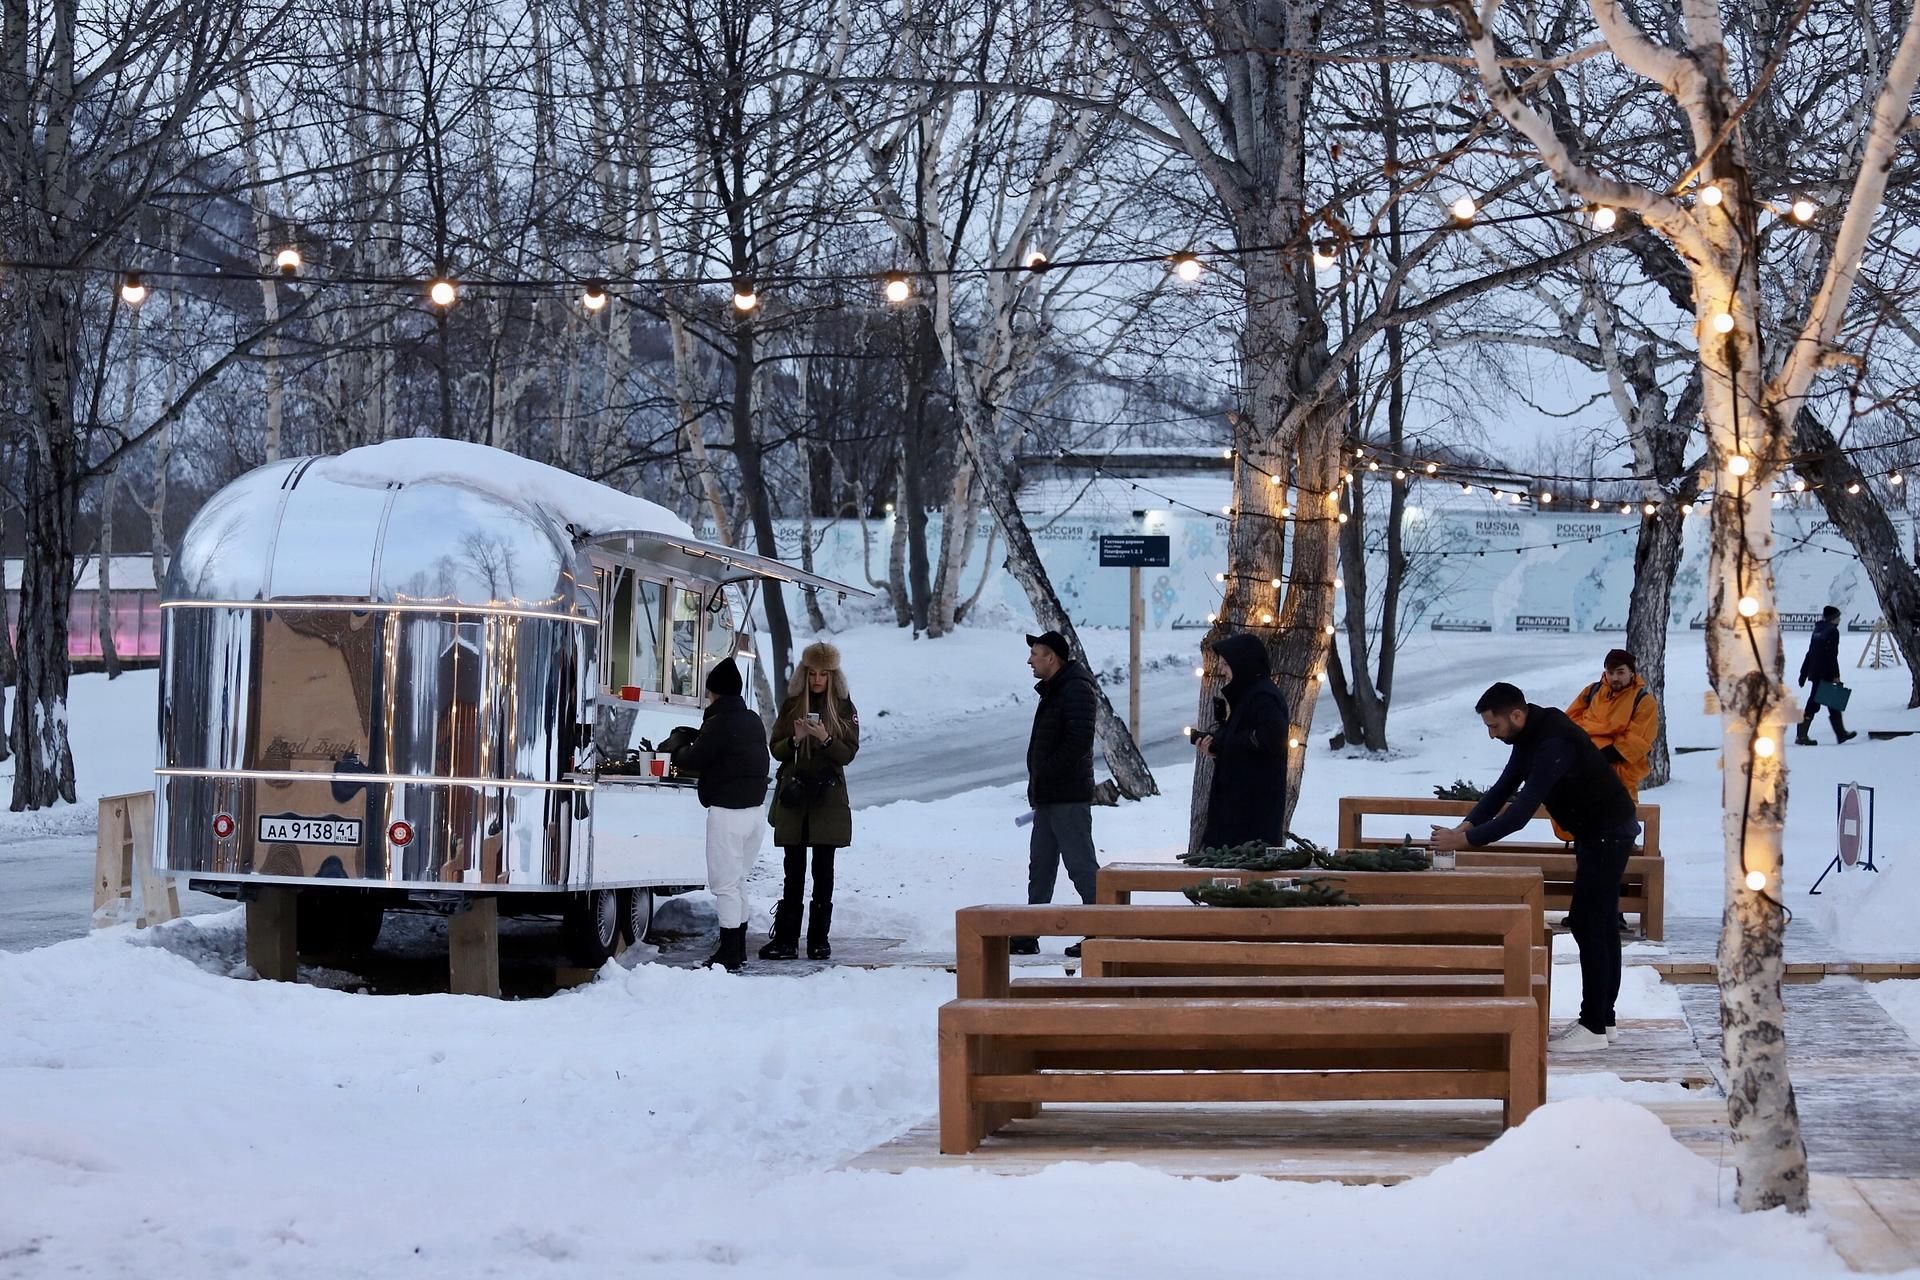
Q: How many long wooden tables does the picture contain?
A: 3